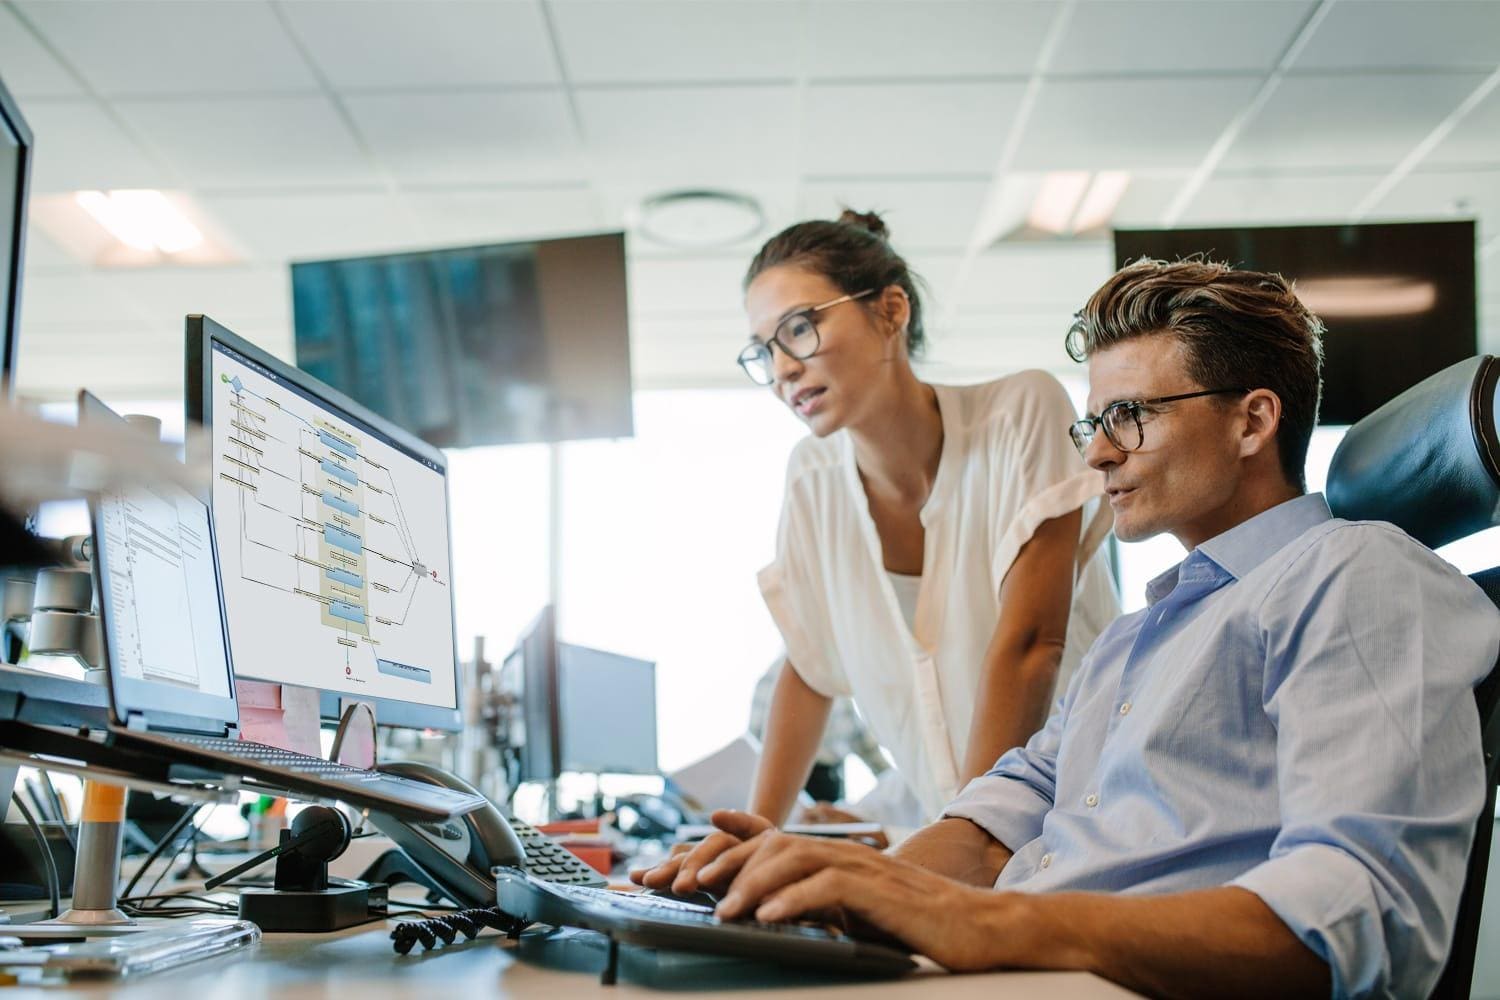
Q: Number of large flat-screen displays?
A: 2